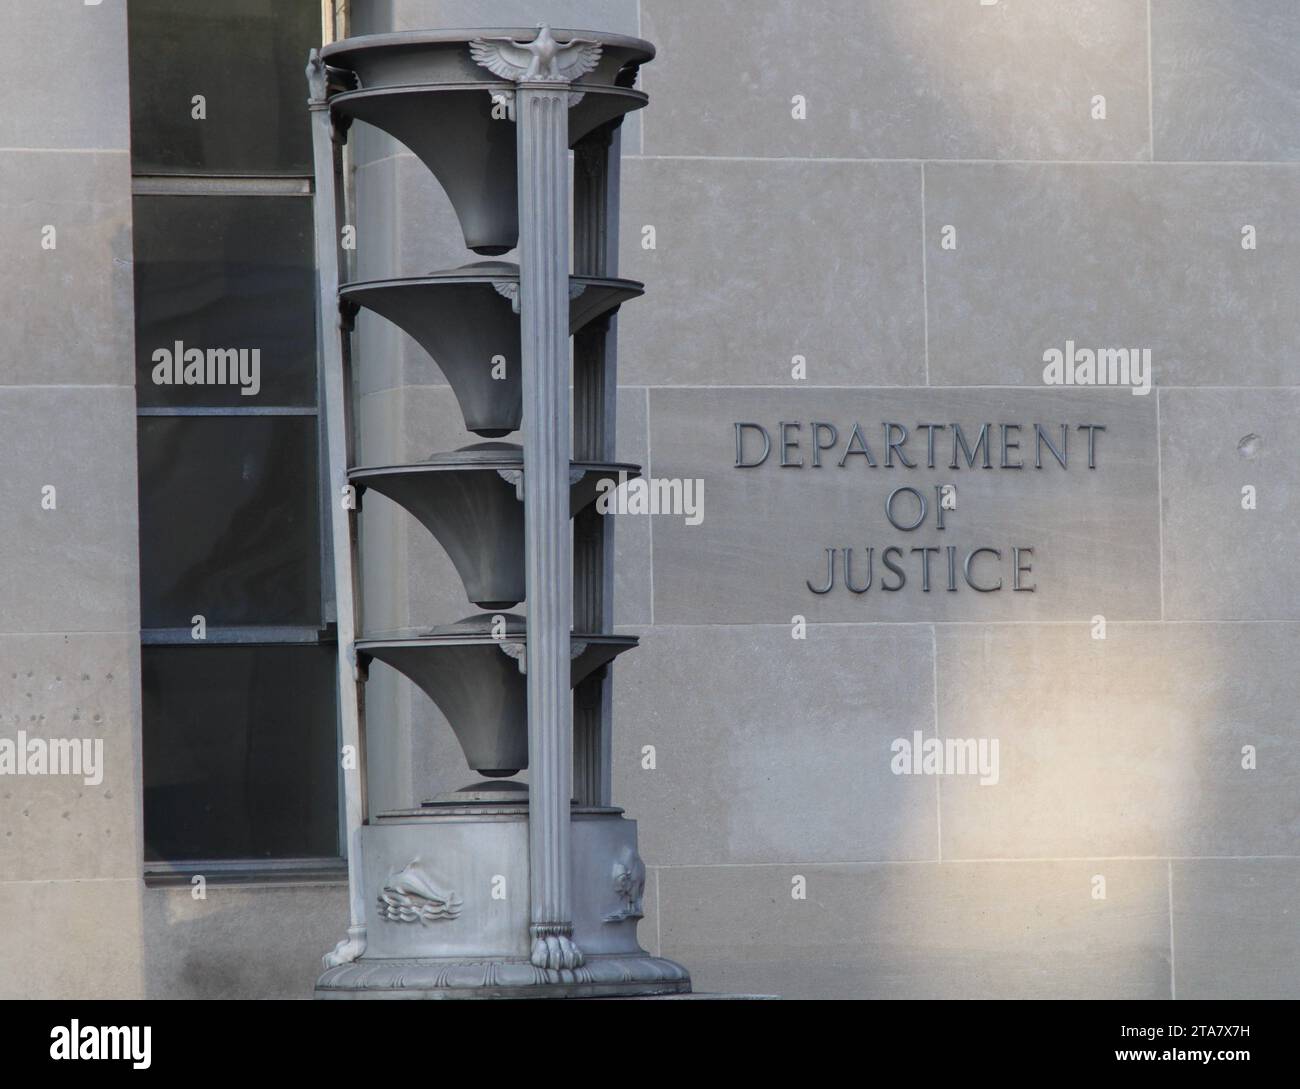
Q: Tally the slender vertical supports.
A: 3